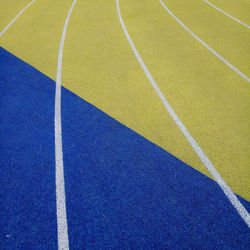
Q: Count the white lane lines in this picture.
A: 5